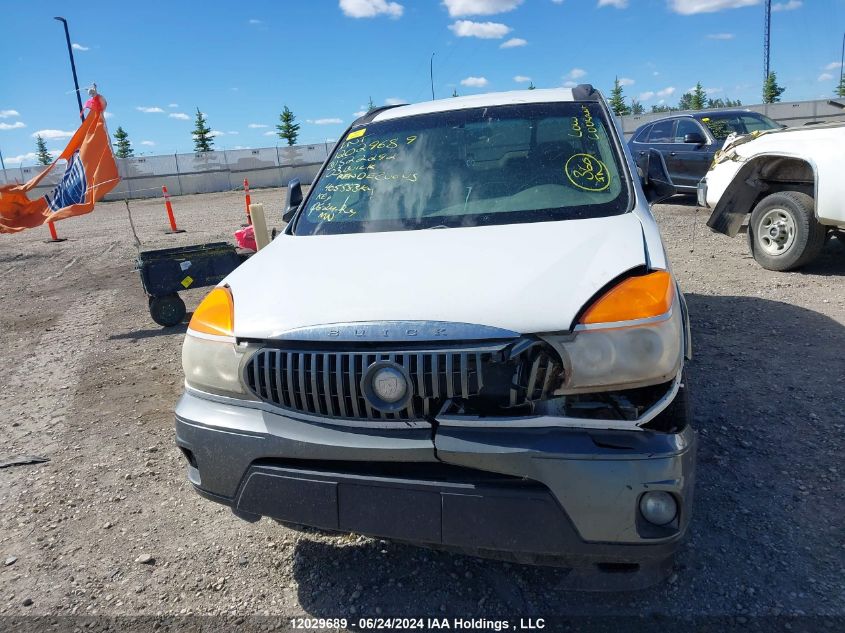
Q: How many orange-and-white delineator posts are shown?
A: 3